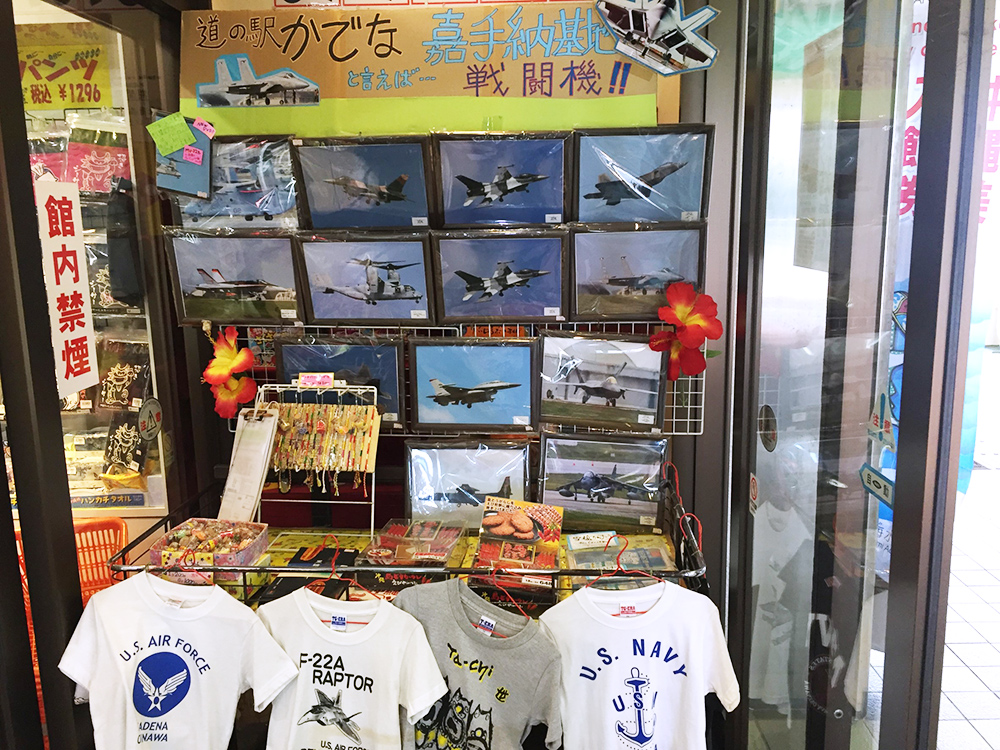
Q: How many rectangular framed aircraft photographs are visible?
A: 14